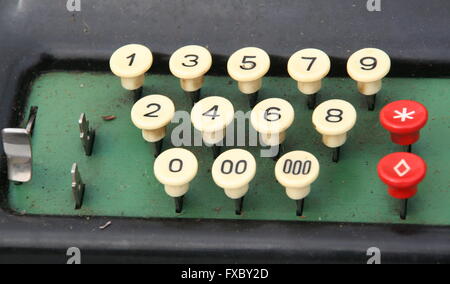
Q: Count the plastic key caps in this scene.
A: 14